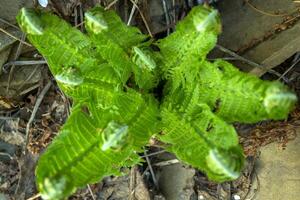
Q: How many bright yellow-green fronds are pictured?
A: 9